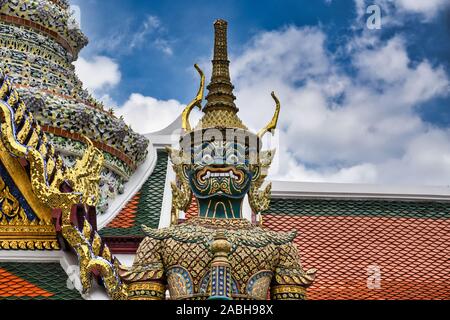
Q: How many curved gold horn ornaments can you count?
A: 2